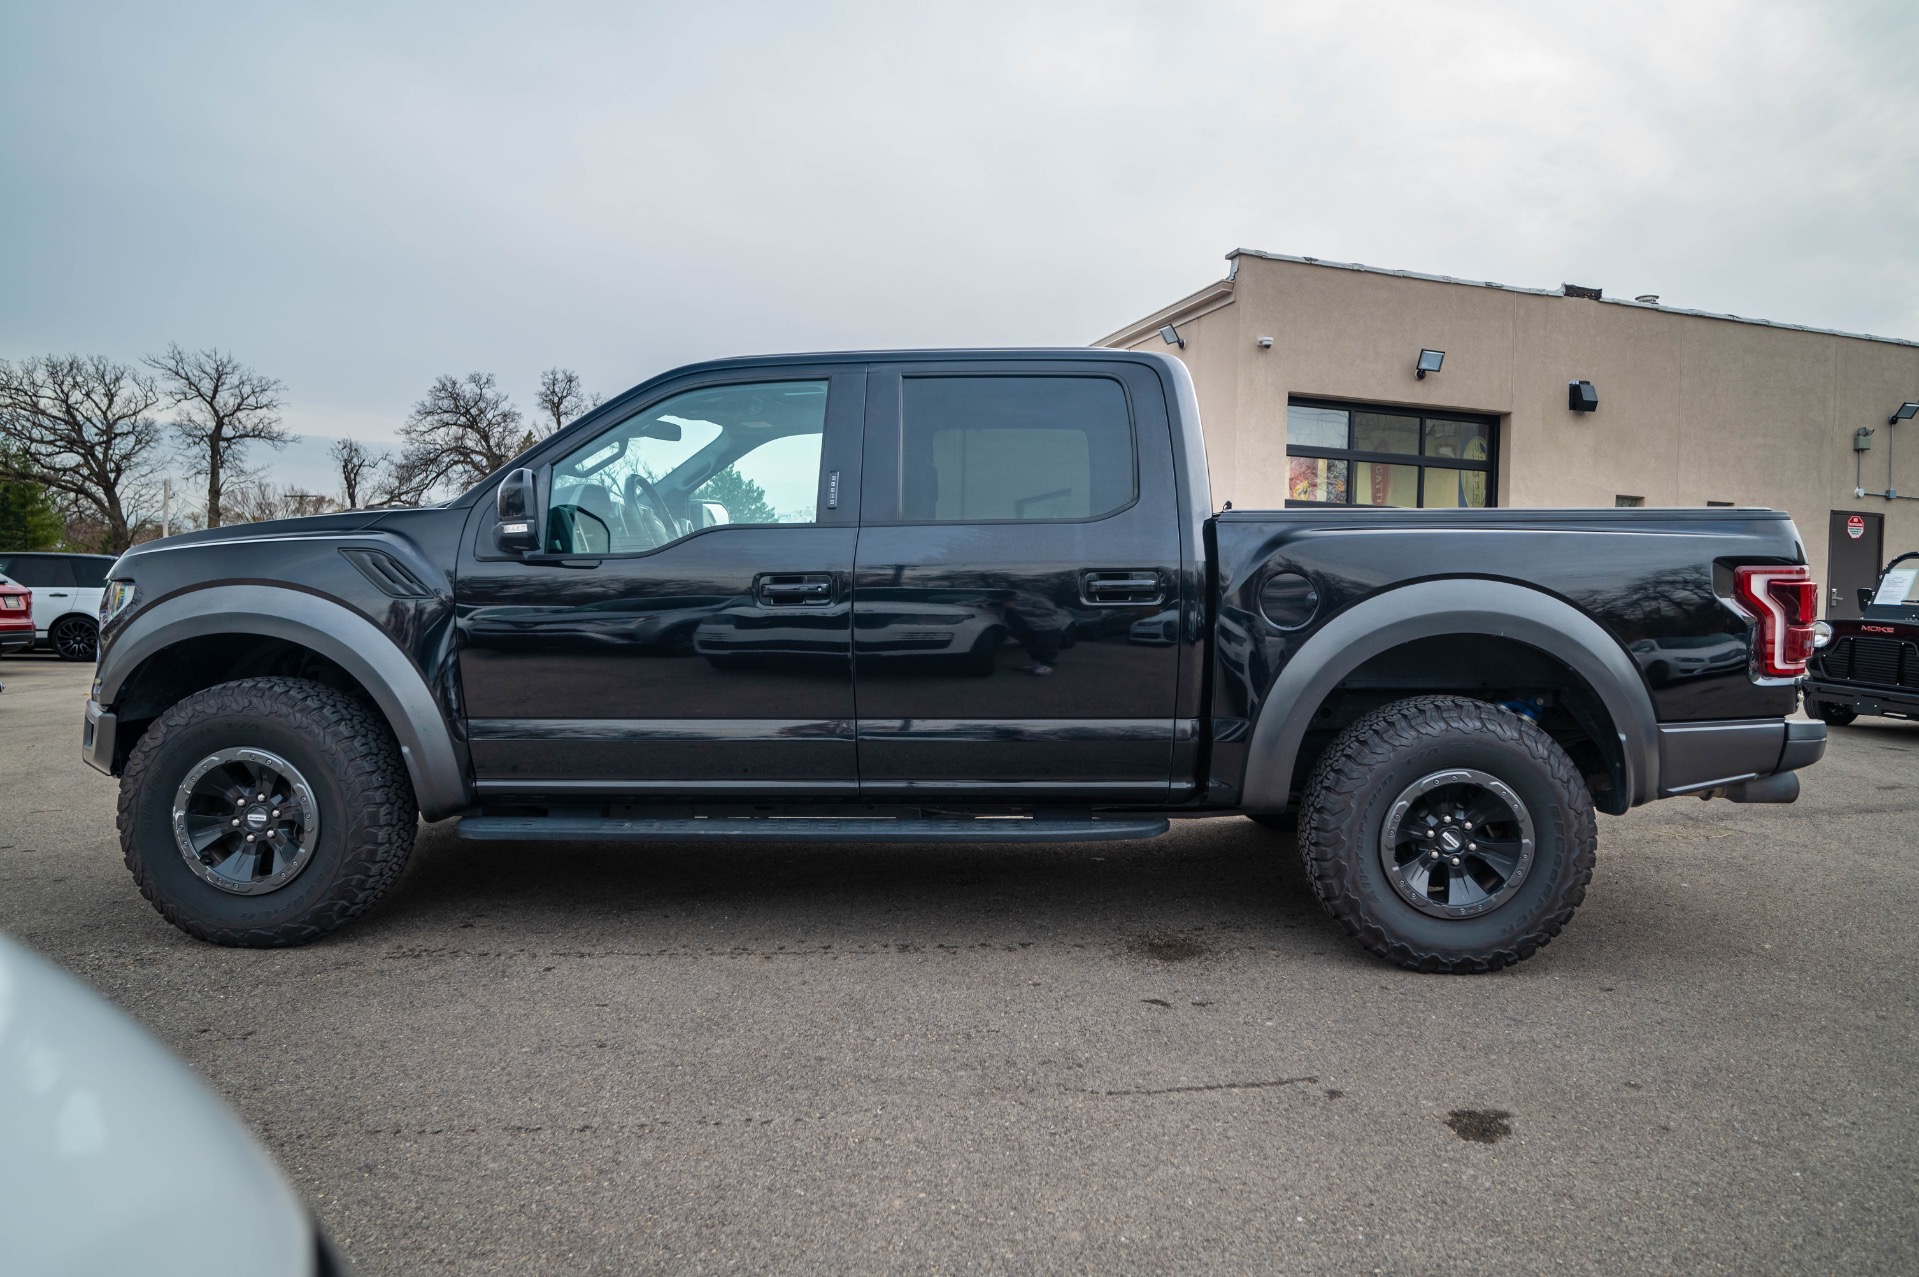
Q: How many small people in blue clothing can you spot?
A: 0